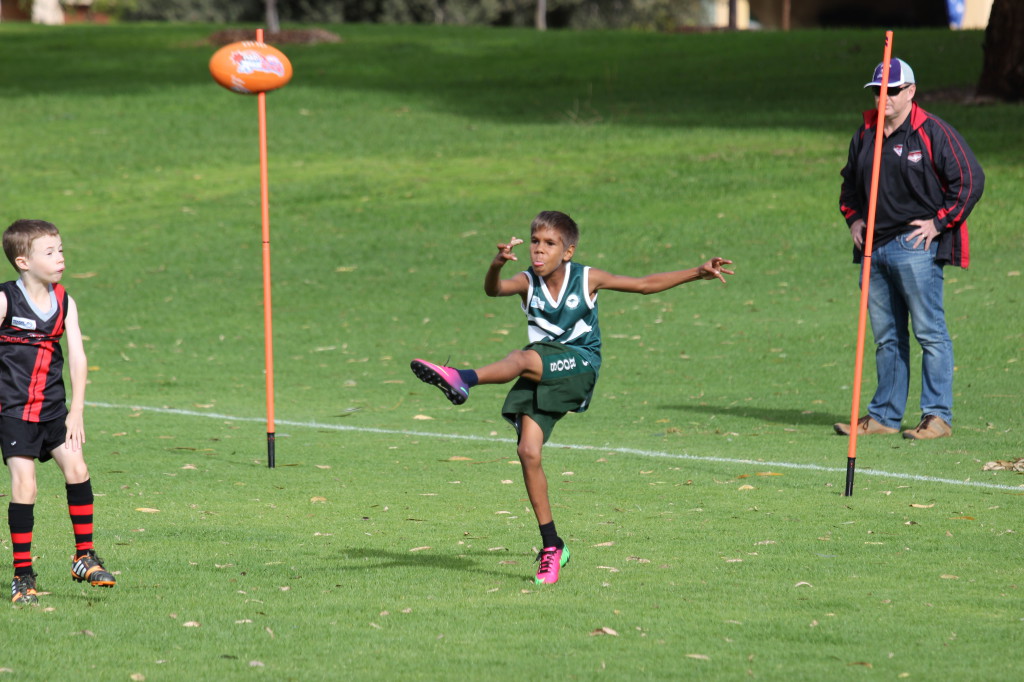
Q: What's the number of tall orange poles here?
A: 2